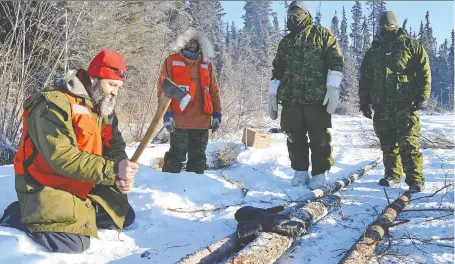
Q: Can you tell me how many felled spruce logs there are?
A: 3